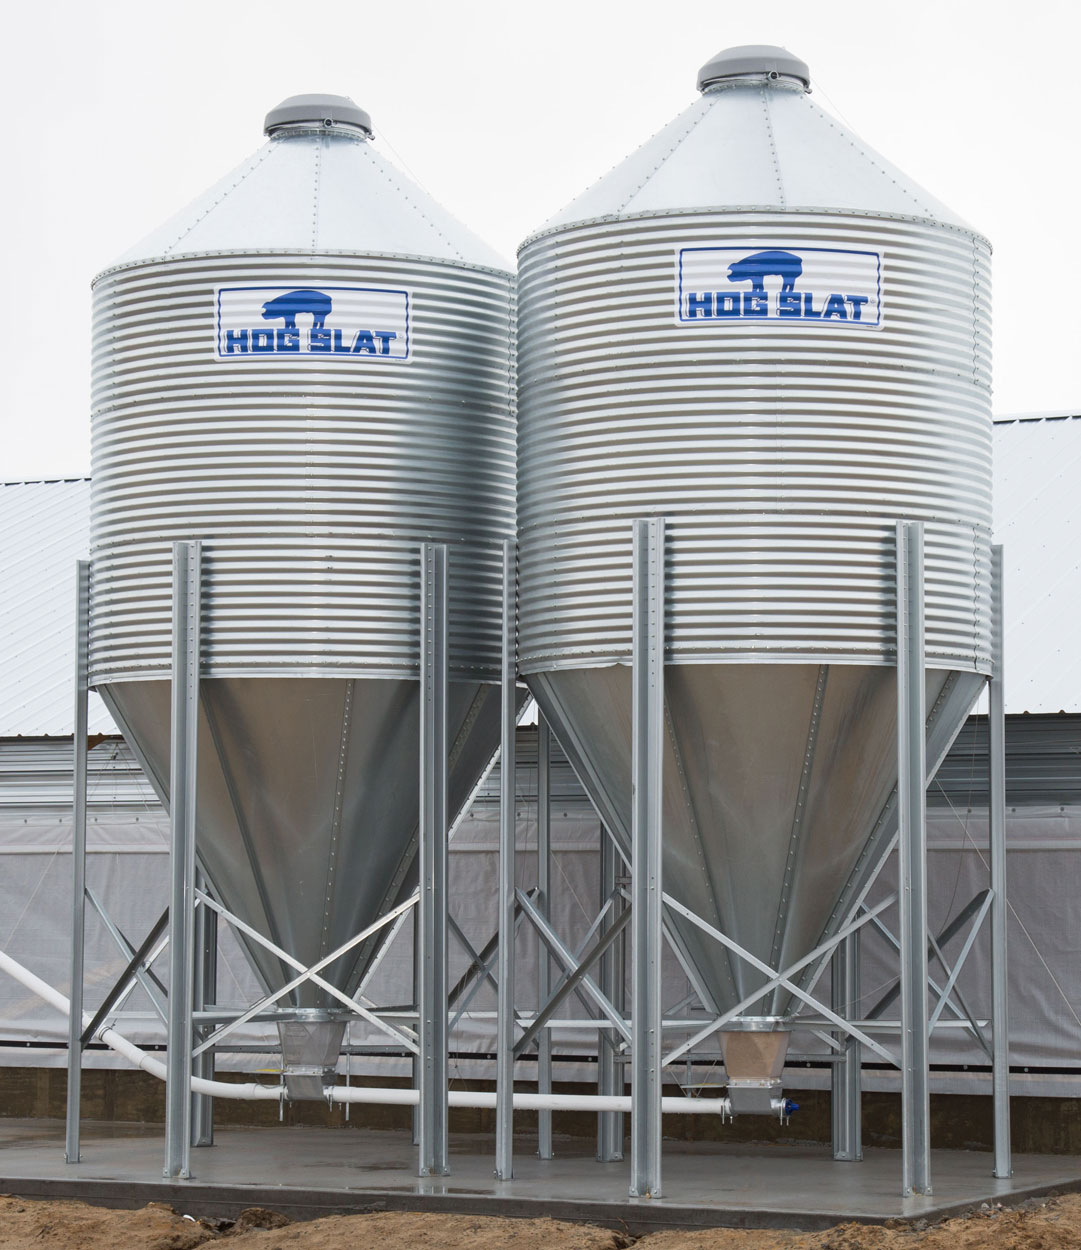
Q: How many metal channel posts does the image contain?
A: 12